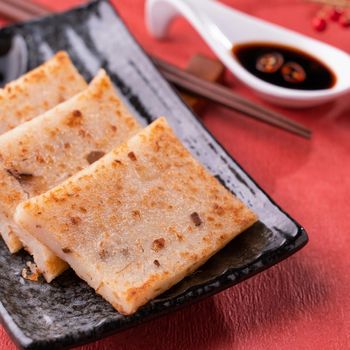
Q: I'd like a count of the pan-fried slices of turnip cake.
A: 3